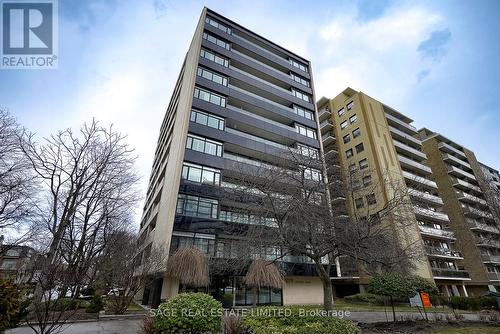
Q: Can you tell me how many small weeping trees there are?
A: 2